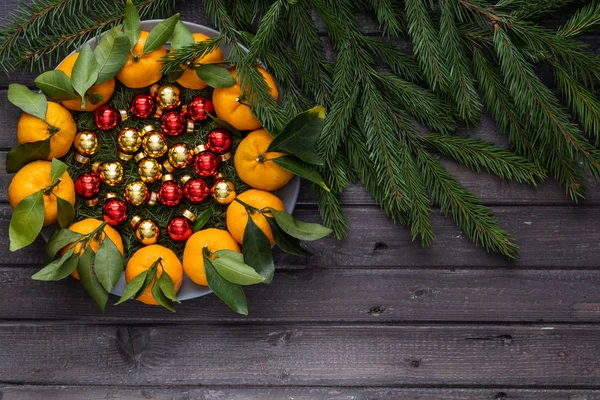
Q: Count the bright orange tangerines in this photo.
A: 11